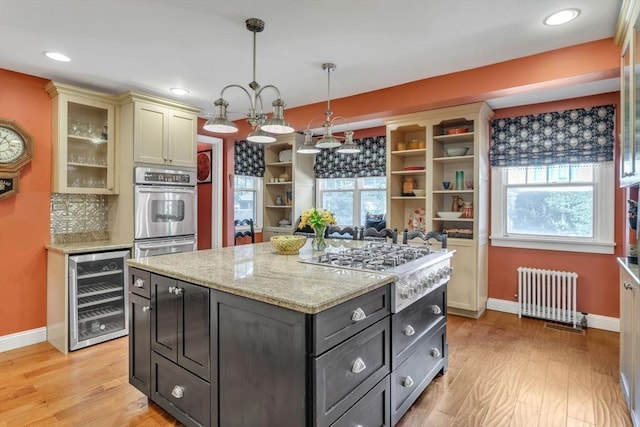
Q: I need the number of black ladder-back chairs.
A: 4